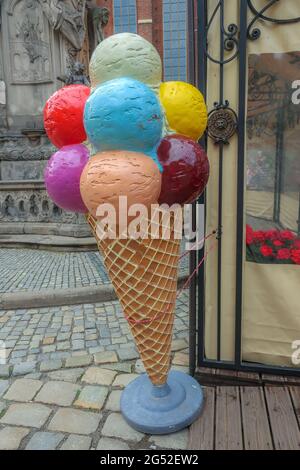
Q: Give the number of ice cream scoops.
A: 7